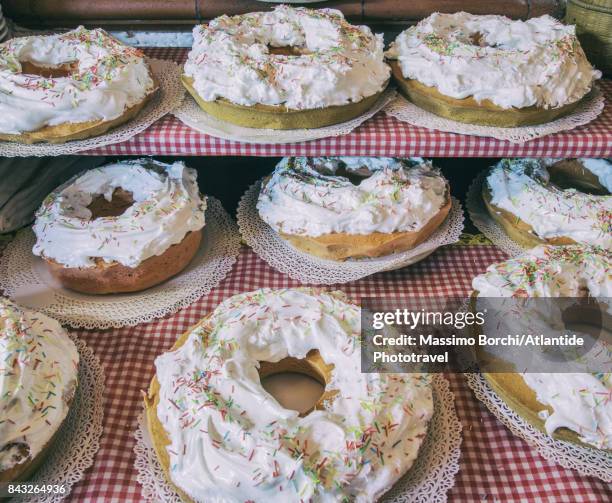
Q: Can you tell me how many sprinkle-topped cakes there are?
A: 9